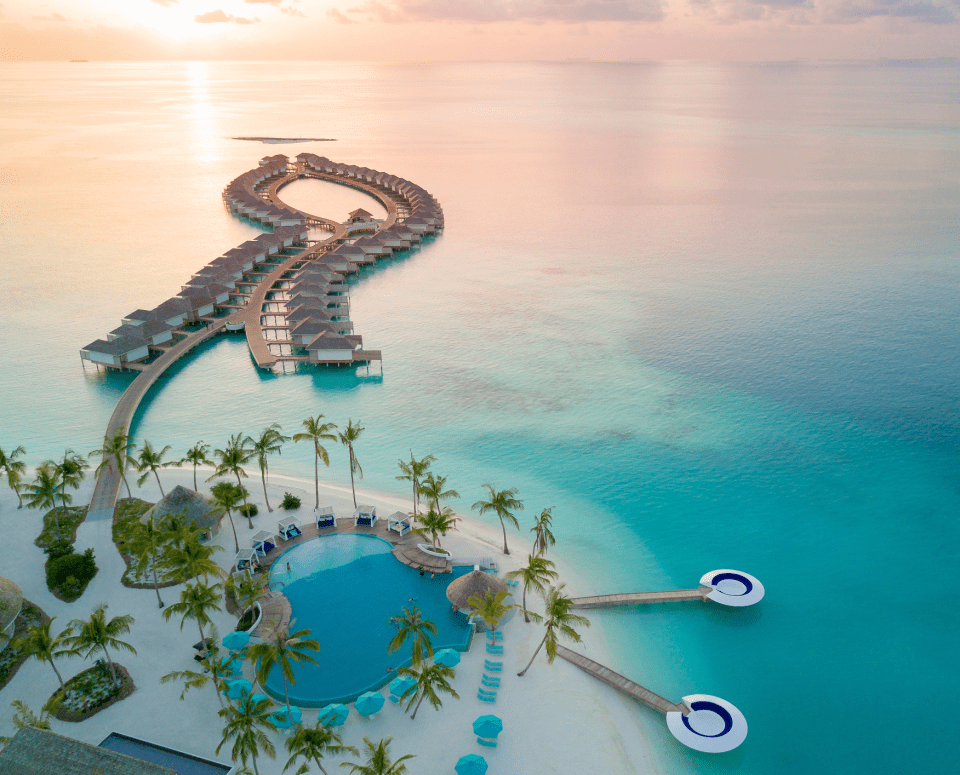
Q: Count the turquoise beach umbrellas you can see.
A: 11